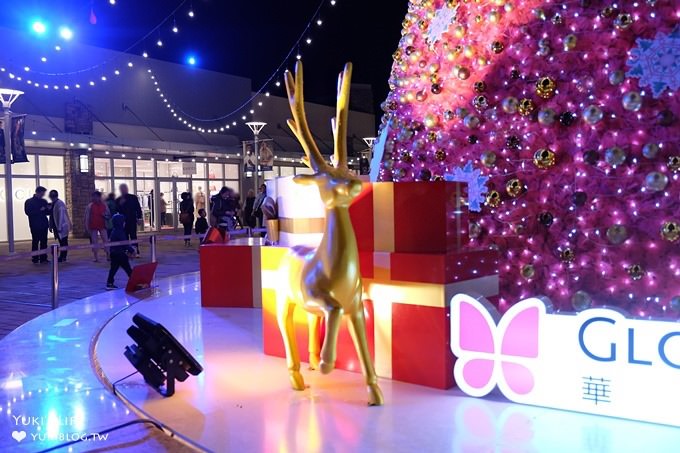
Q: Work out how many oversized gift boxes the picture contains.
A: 4